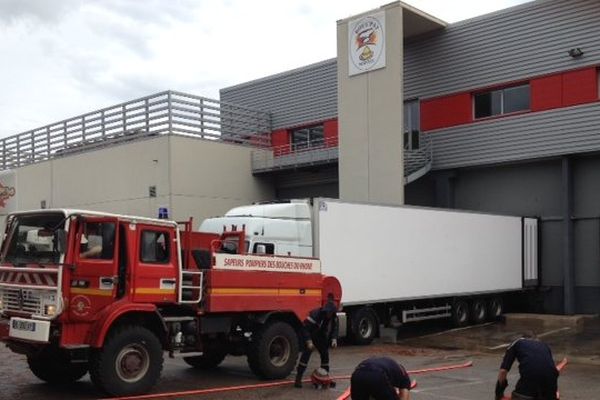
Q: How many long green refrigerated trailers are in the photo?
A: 0